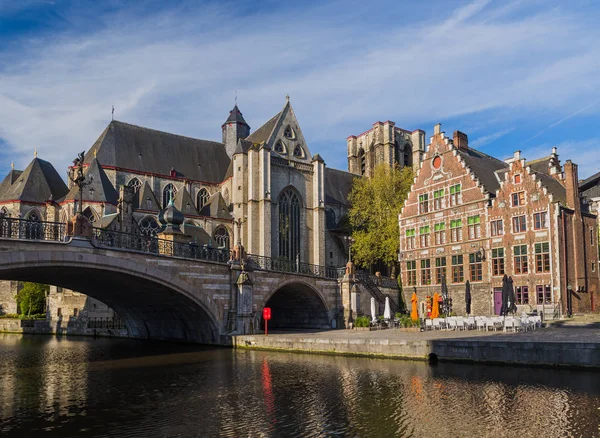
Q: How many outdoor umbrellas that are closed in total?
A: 8